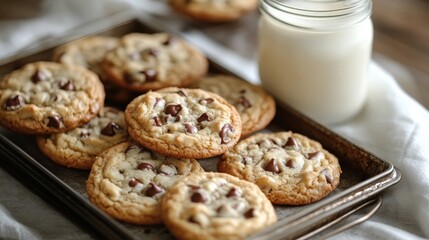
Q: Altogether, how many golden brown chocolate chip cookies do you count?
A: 10